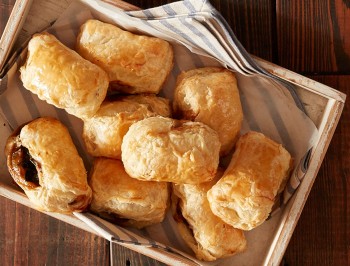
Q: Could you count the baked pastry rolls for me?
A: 9